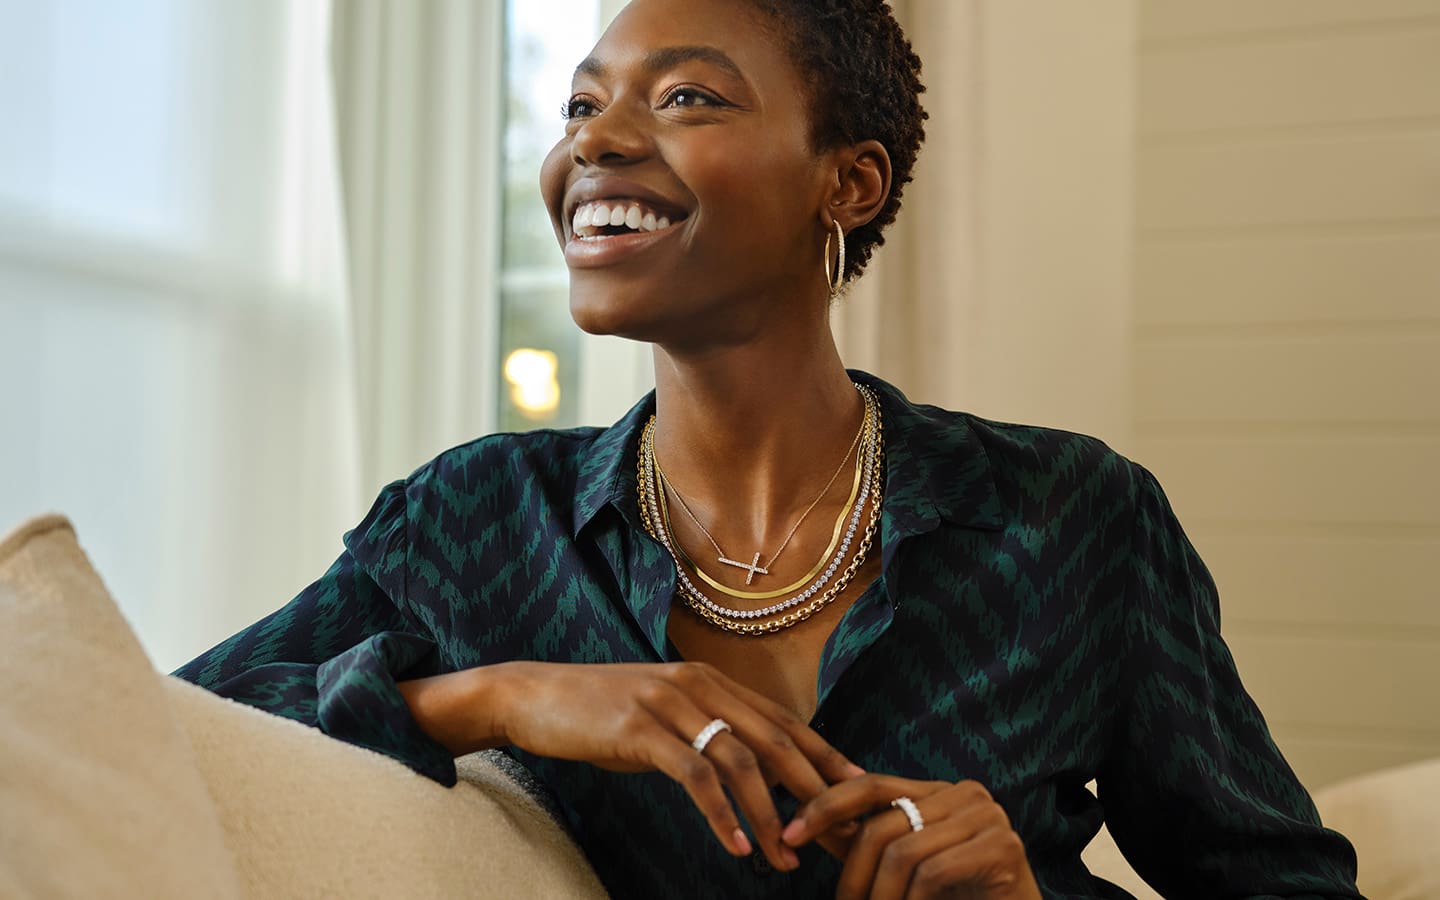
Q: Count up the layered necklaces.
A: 4